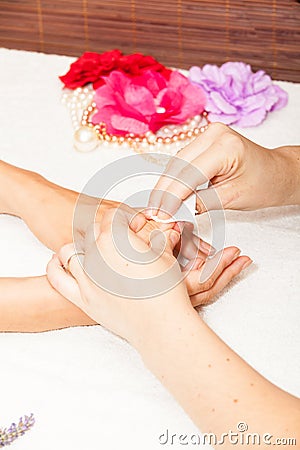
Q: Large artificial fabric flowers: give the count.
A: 3